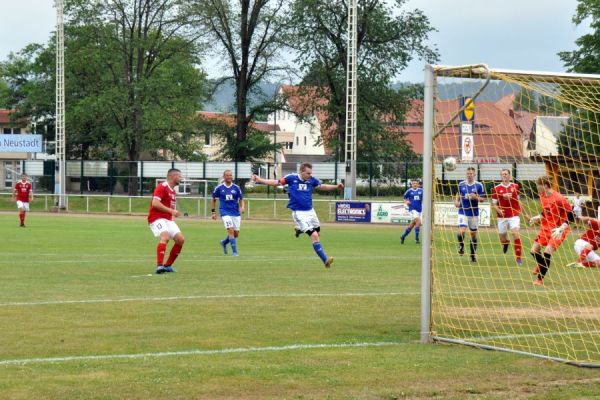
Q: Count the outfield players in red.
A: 4